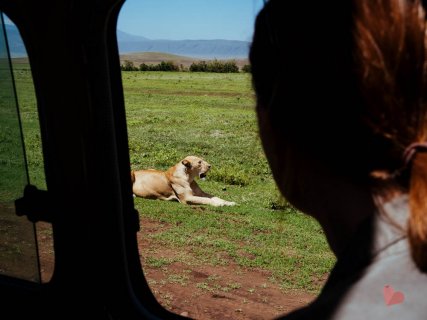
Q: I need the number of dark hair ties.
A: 1